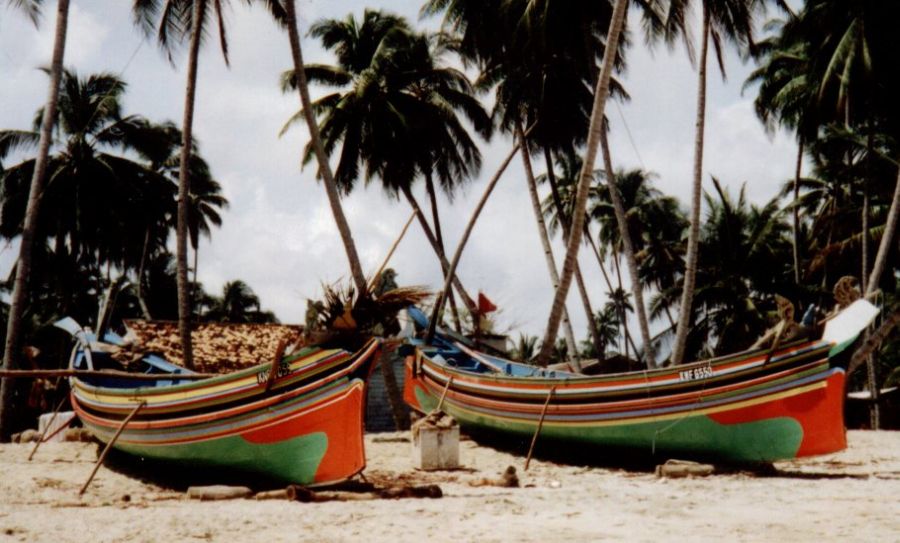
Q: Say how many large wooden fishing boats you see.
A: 2